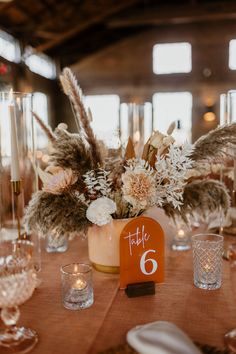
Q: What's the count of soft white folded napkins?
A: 1